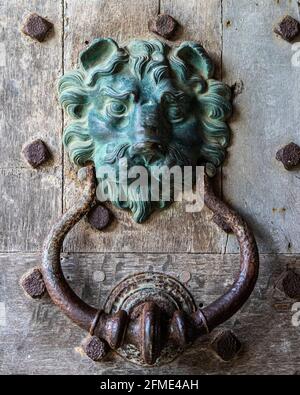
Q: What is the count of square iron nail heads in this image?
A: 11